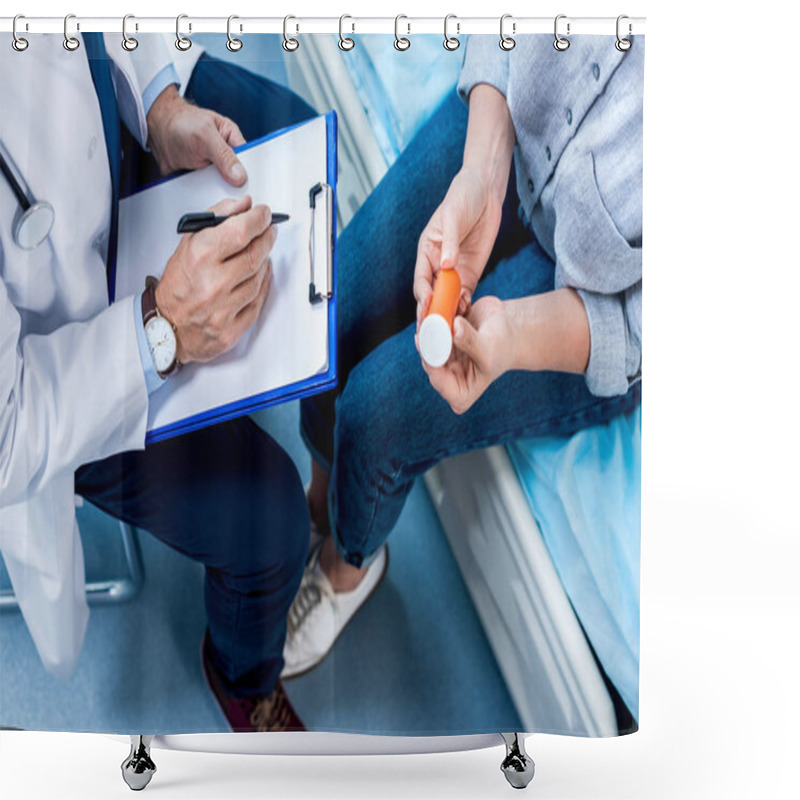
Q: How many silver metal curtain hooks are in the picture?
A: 12